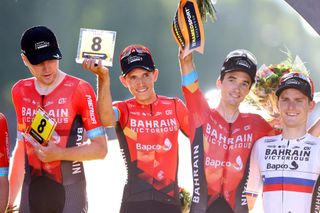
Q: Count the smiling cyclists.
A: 3